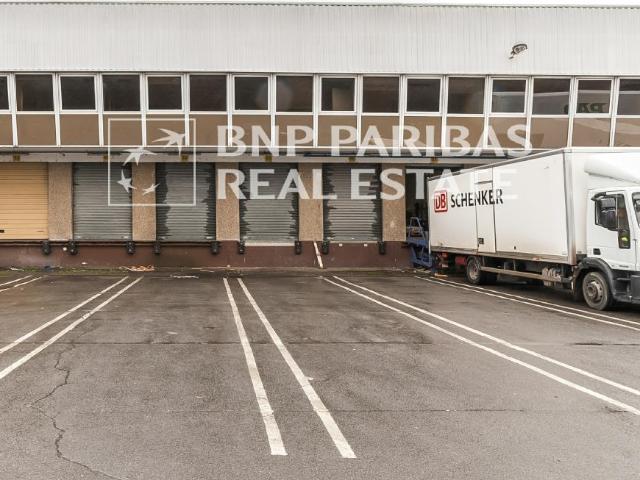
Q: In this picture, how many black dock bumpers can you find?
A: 9